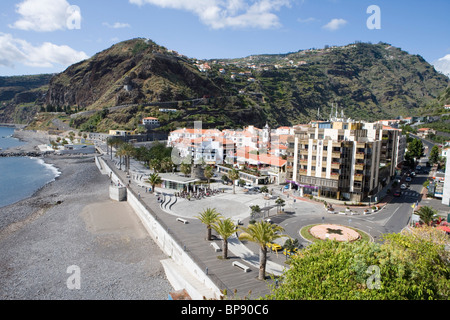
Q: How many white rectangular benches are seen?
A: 3